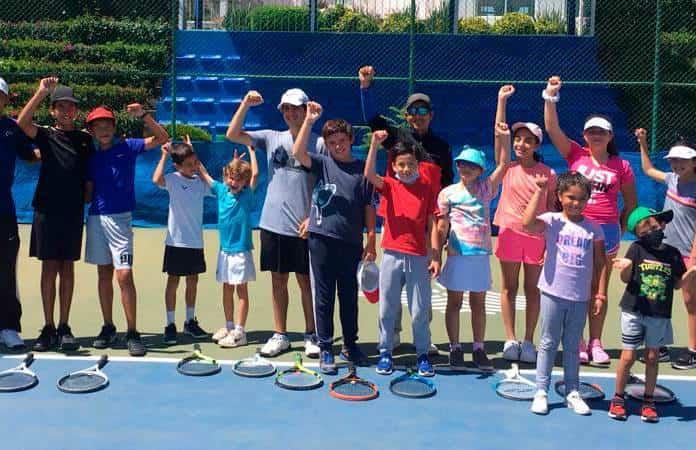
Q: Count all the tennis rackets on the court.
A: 10